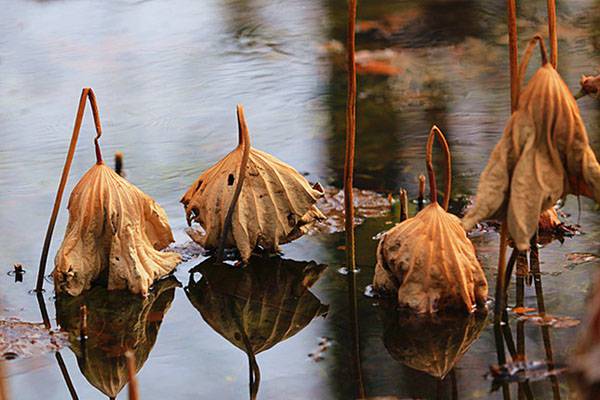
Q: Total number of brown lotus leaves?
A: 4